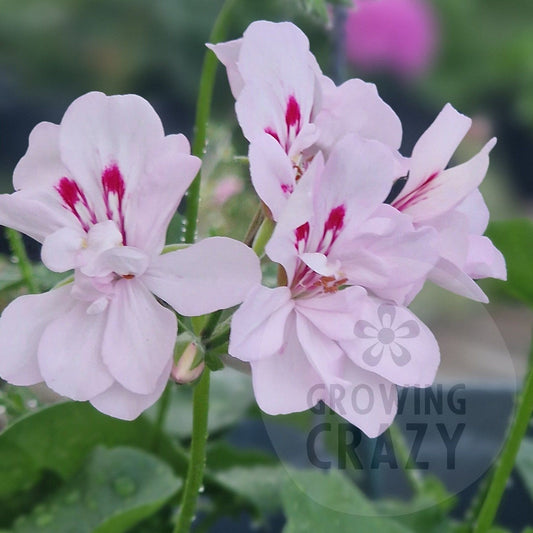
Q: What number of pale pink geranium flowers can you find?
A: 4